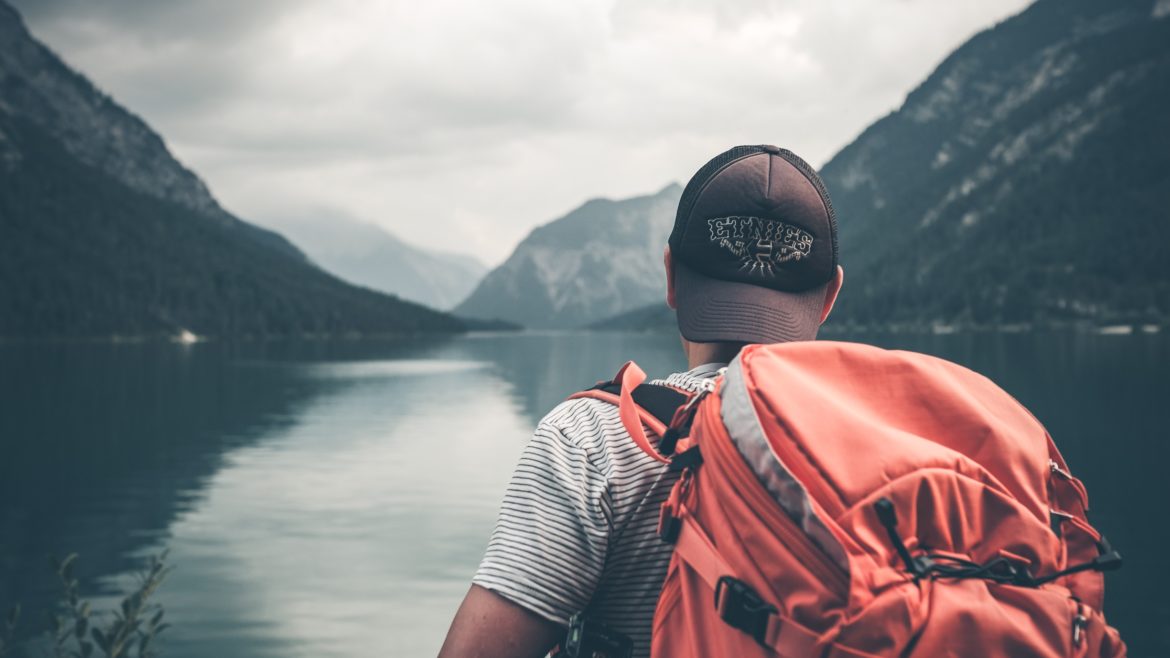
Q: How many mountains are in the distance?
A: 4